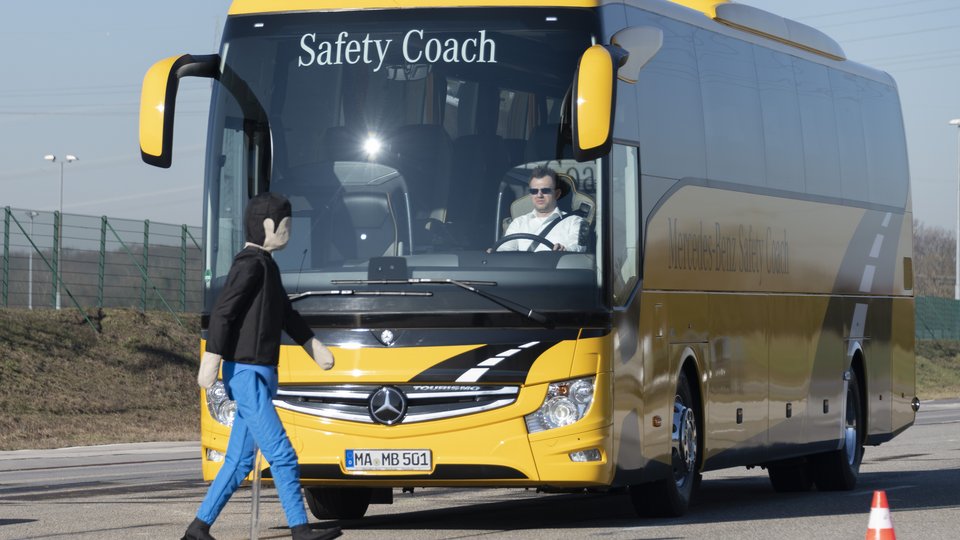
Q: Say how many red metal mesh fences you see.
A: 0